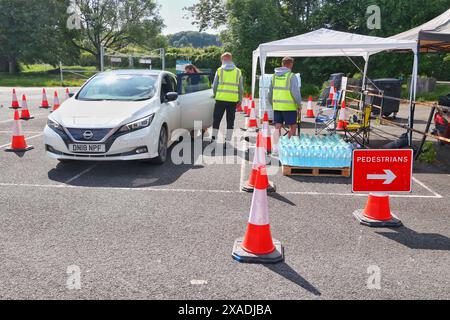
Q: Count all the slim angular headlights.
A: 2